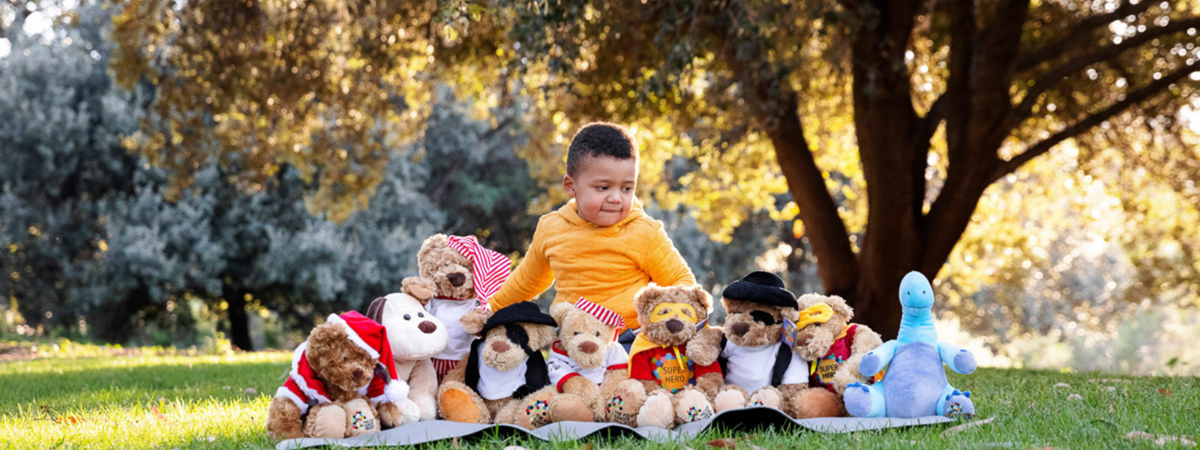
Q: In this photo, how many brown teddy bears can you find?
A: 7